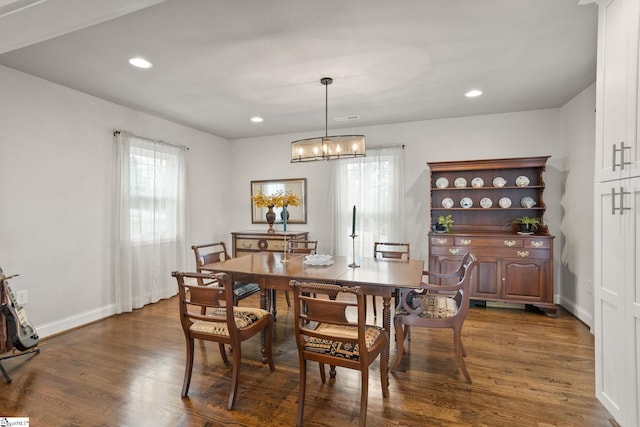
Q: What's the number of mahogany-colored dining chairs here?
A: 6